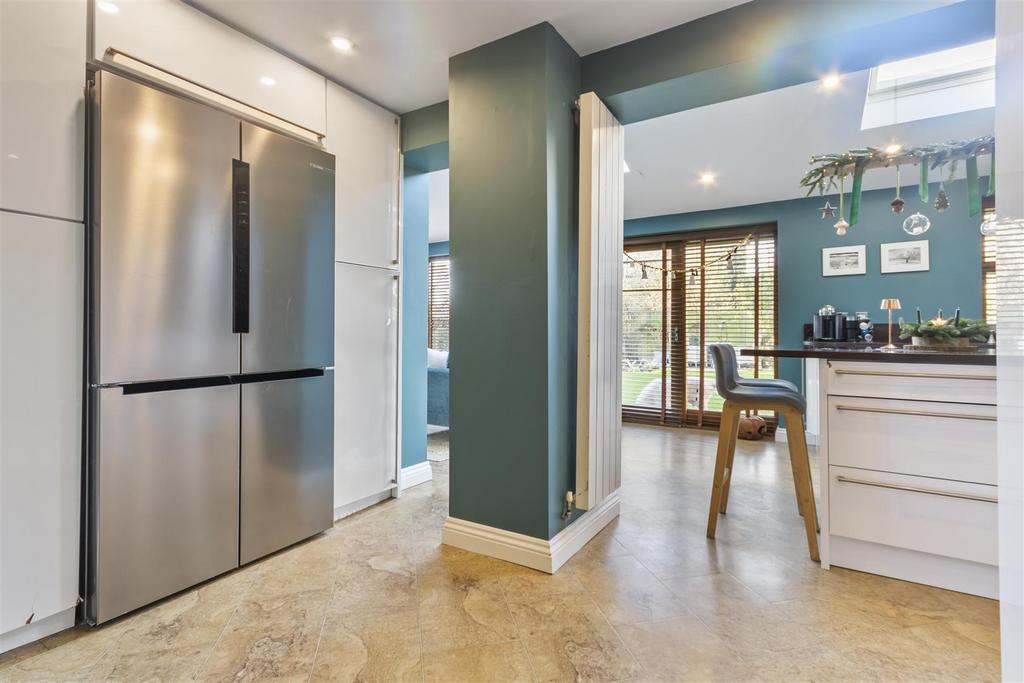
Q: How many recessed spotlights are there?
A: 4